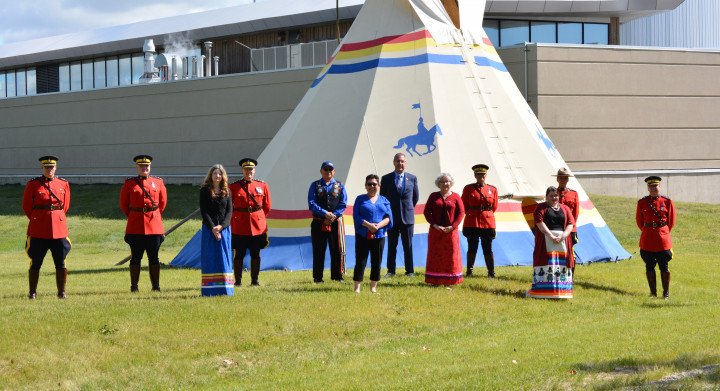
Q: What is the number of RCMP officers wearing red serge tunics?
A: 6